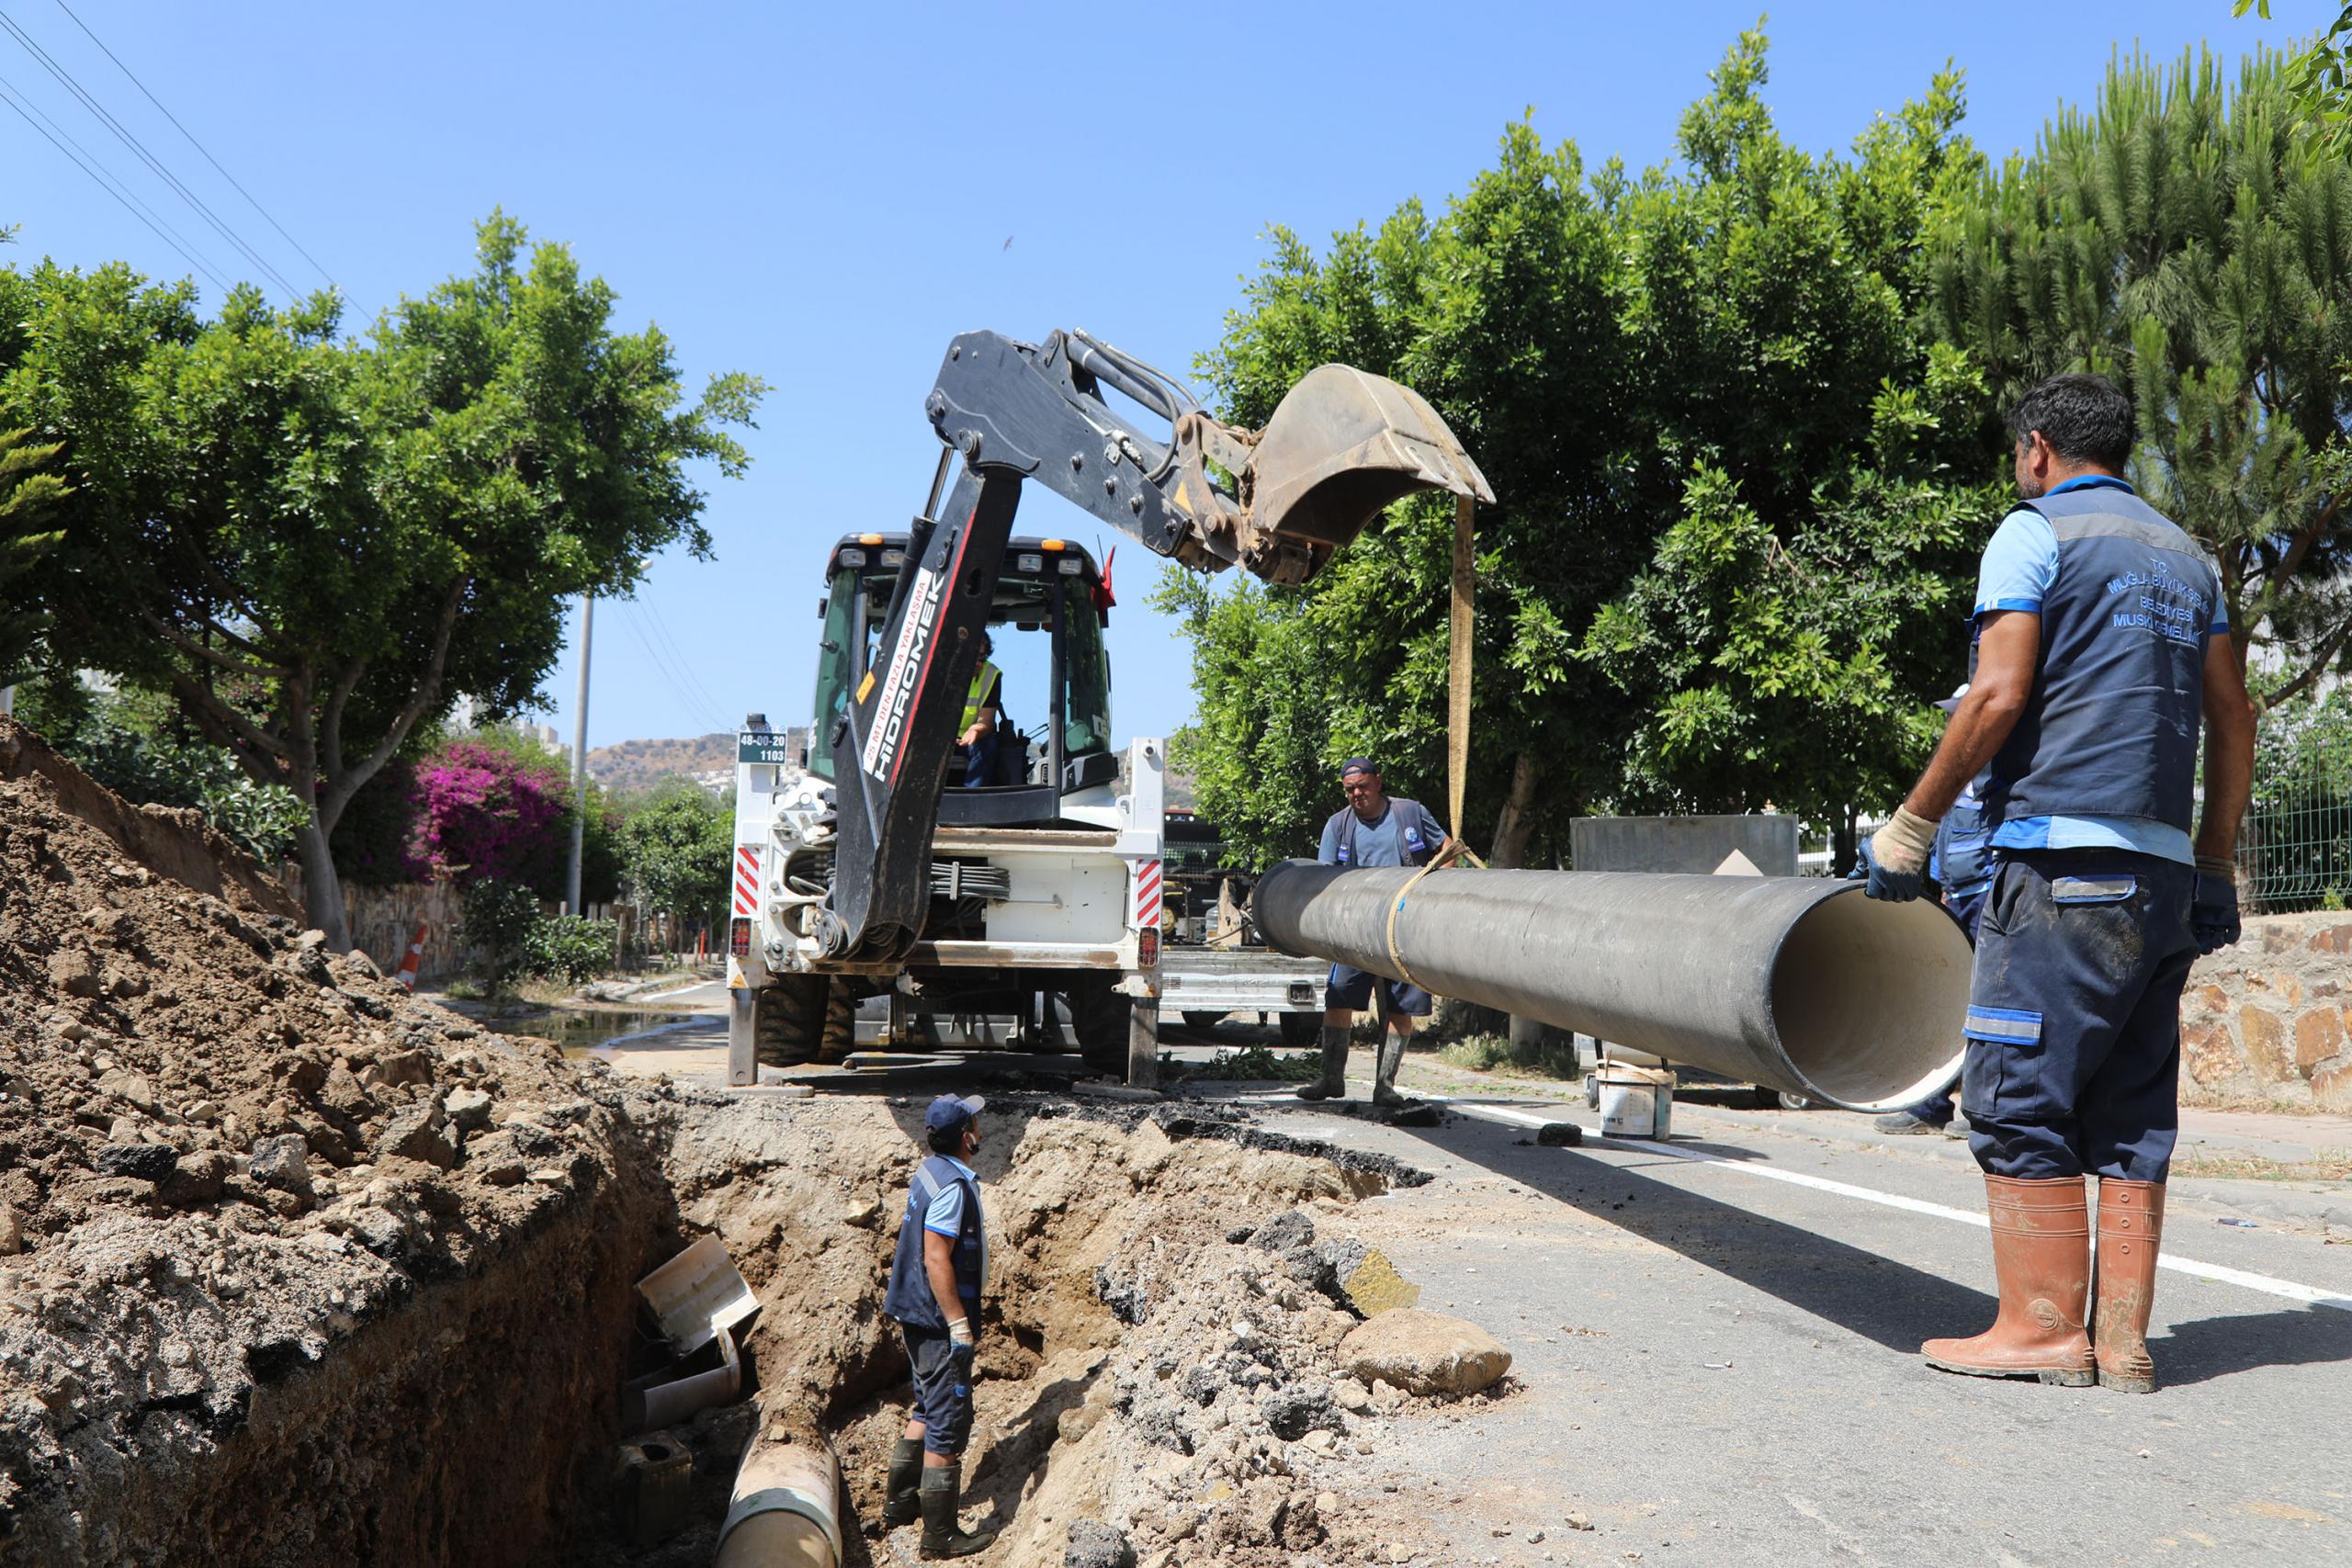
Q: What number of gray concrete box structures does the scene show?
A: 1